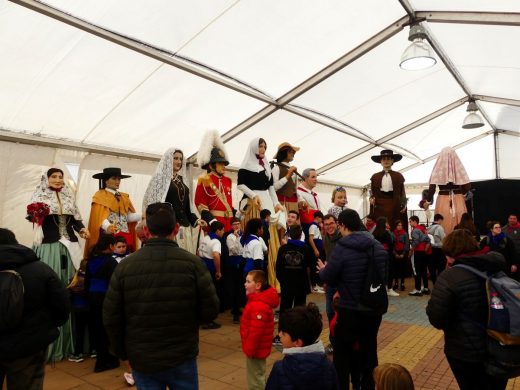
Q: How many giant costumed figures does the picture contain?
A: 10